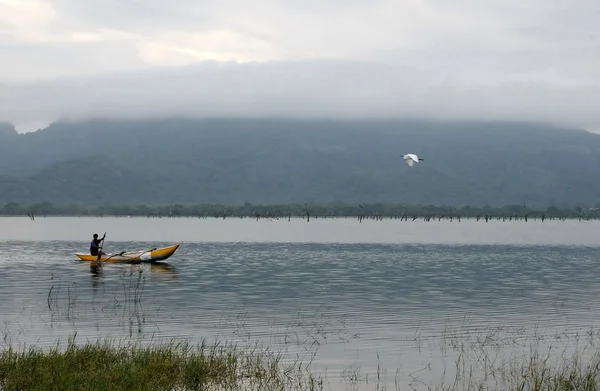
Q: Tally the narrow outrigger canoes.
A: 1